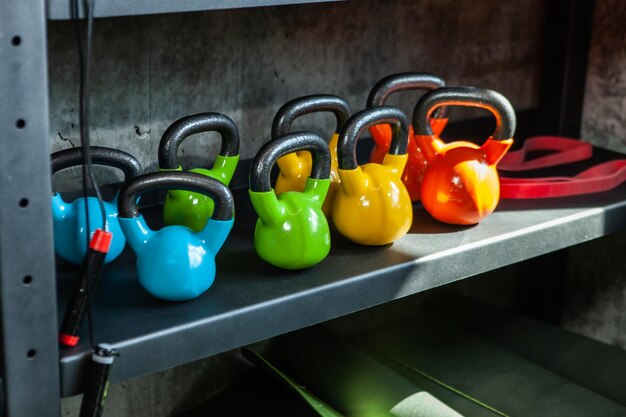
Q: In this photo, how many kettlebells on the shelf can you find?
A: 8